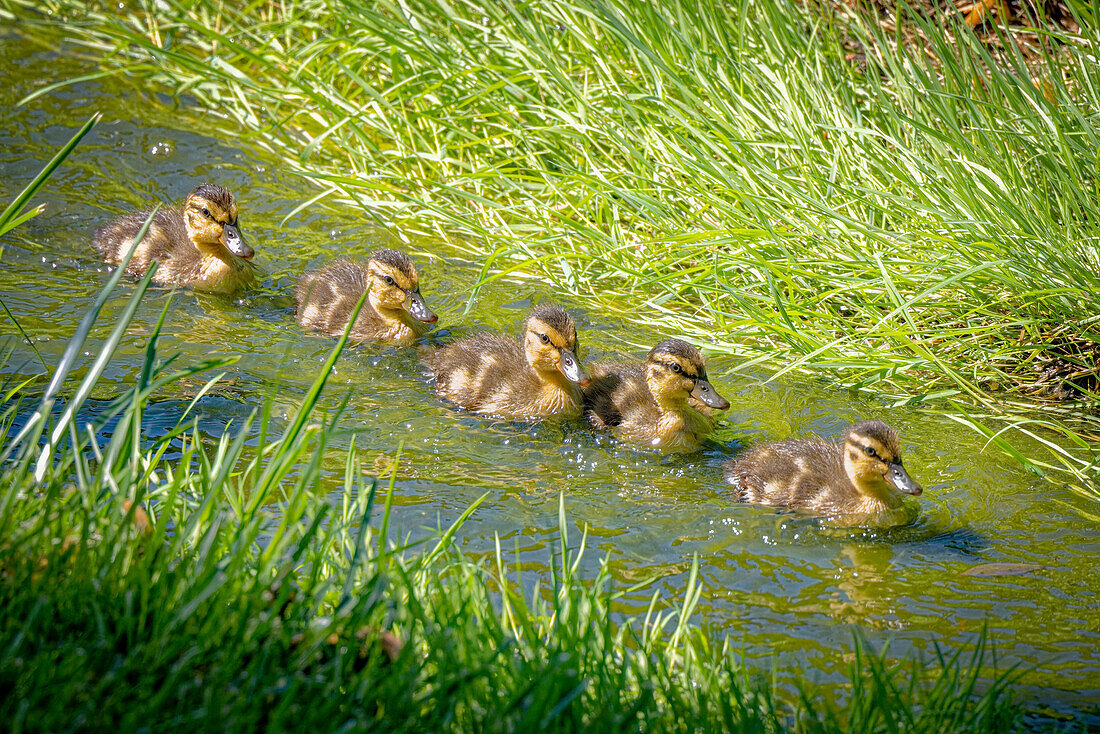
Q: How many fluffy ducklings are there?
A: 5